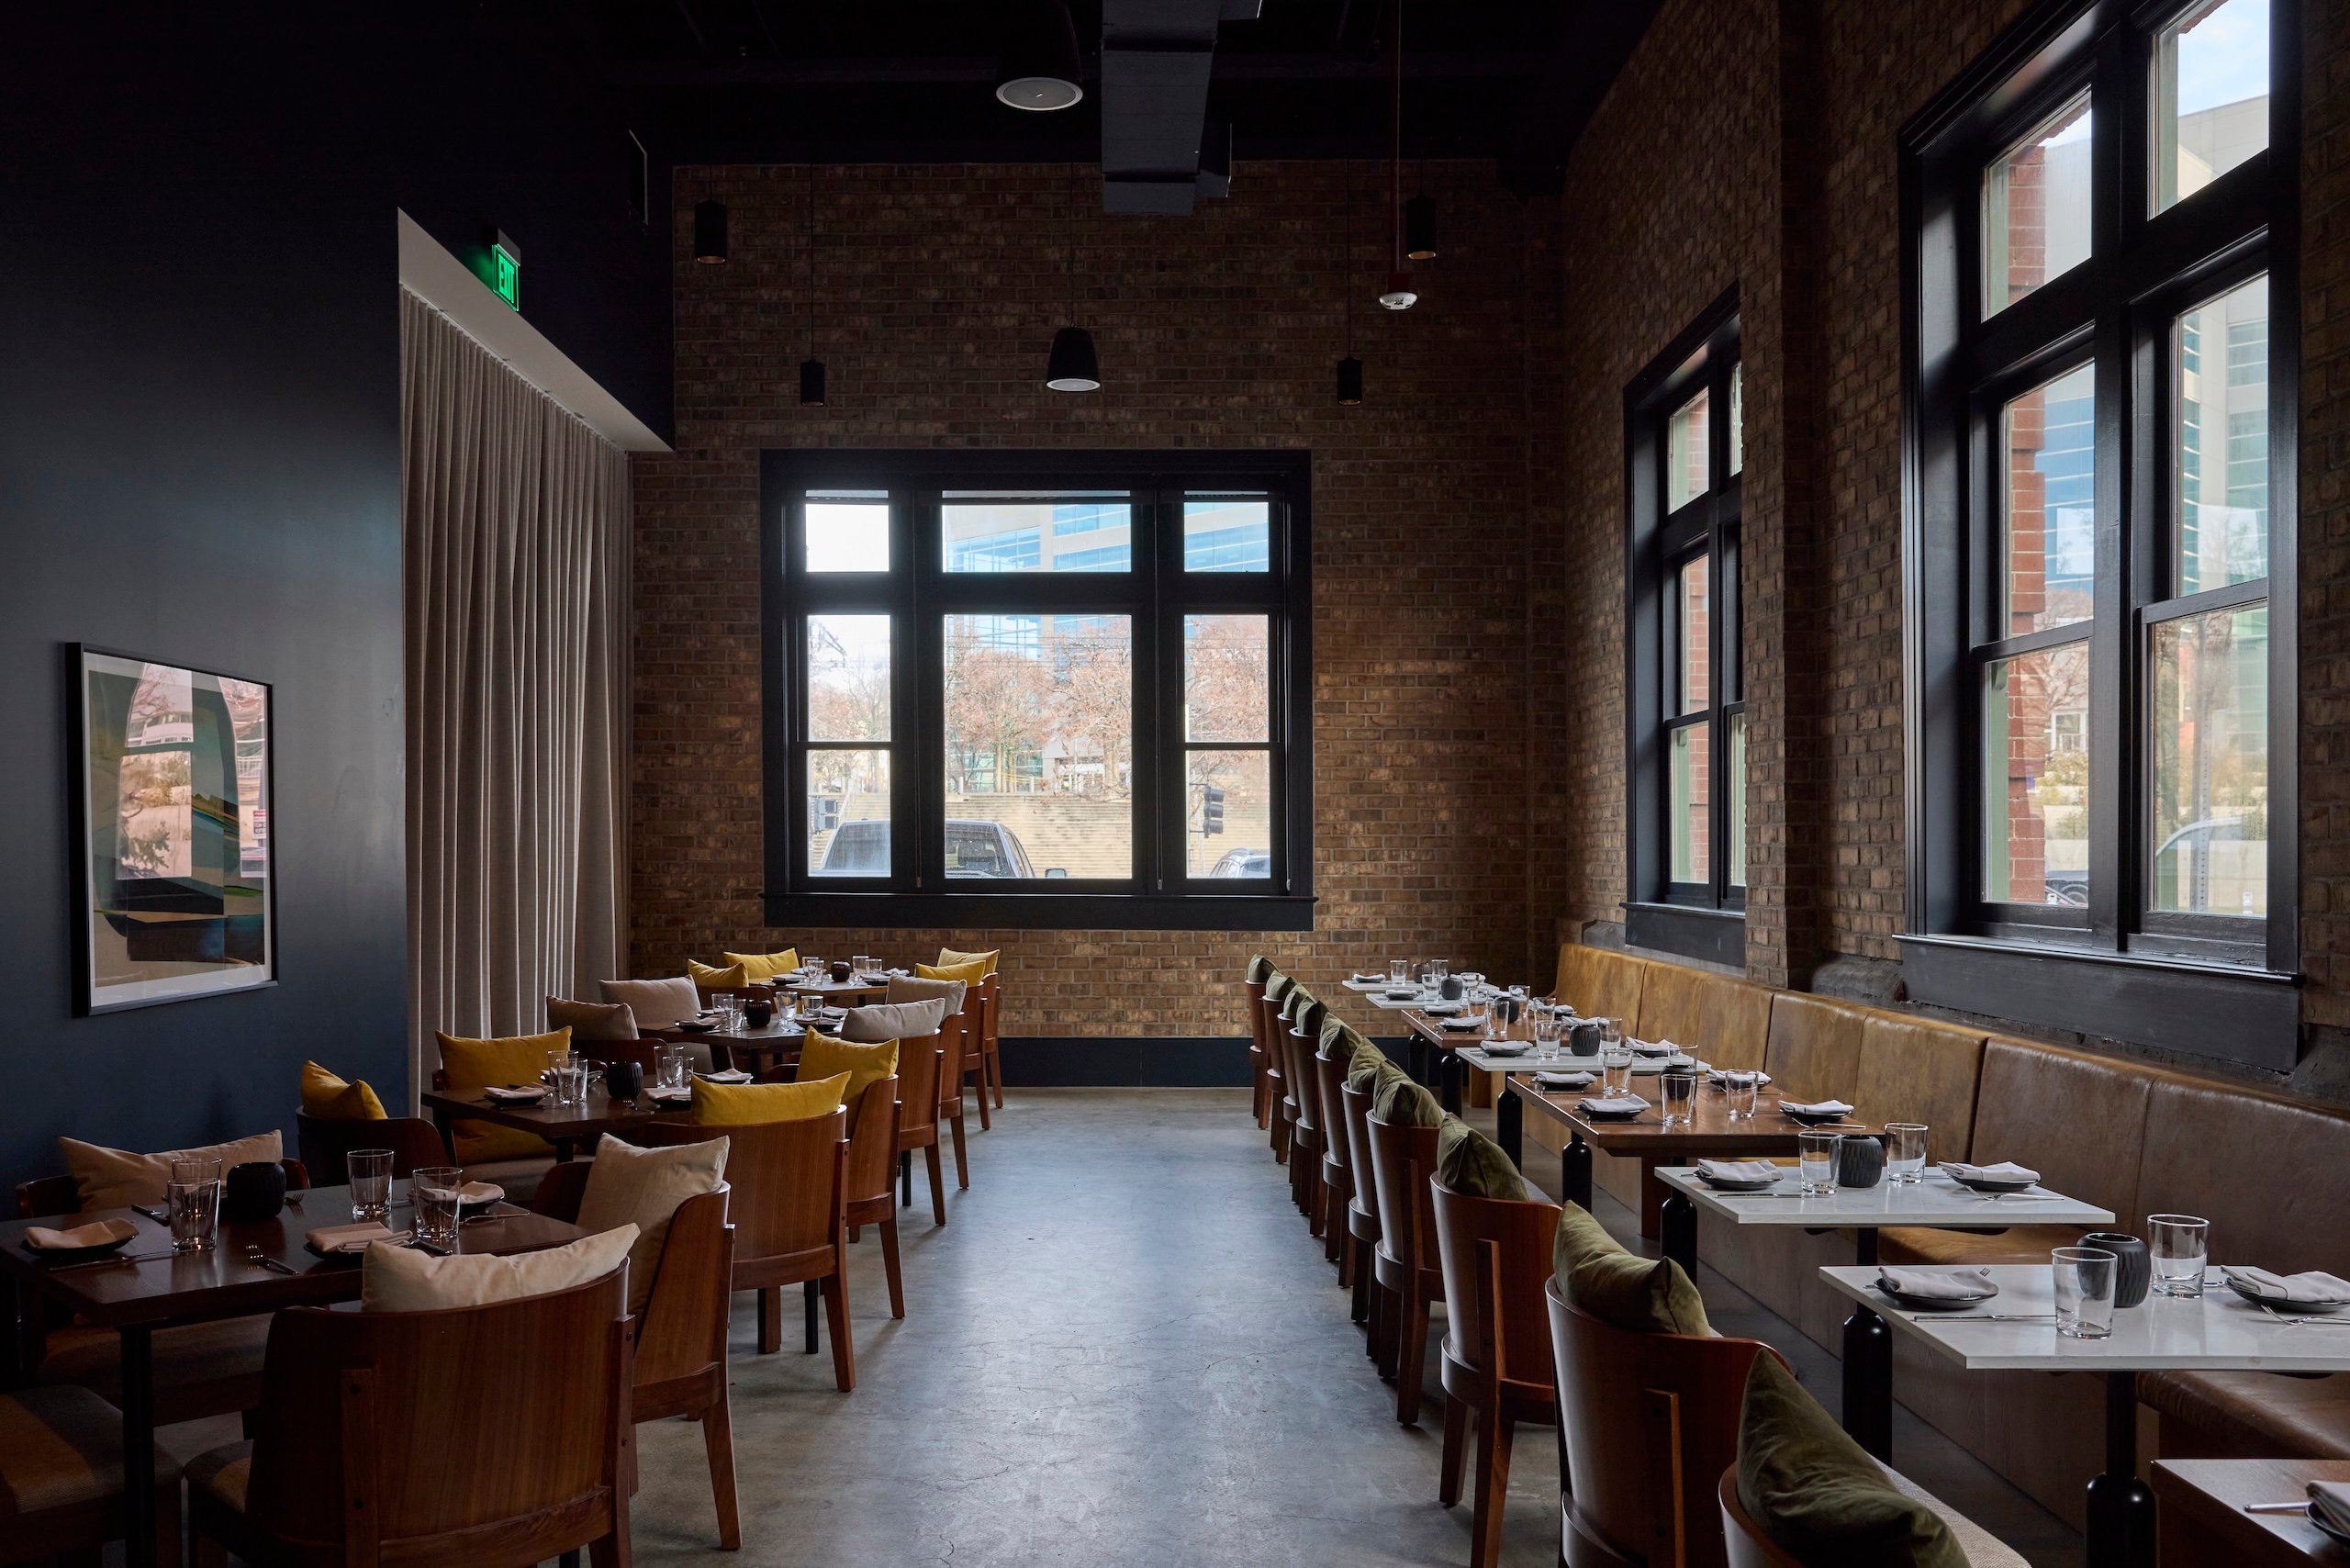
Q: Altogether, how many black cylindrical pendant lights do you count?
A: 4